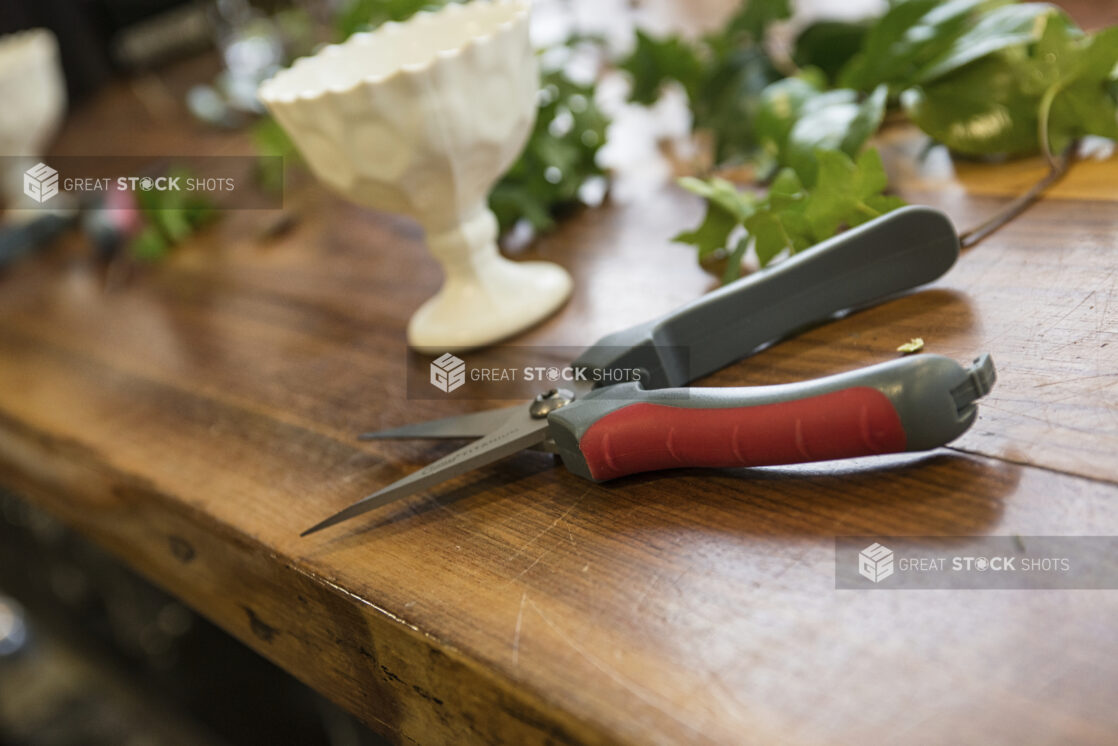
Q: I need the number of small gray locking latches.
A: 1